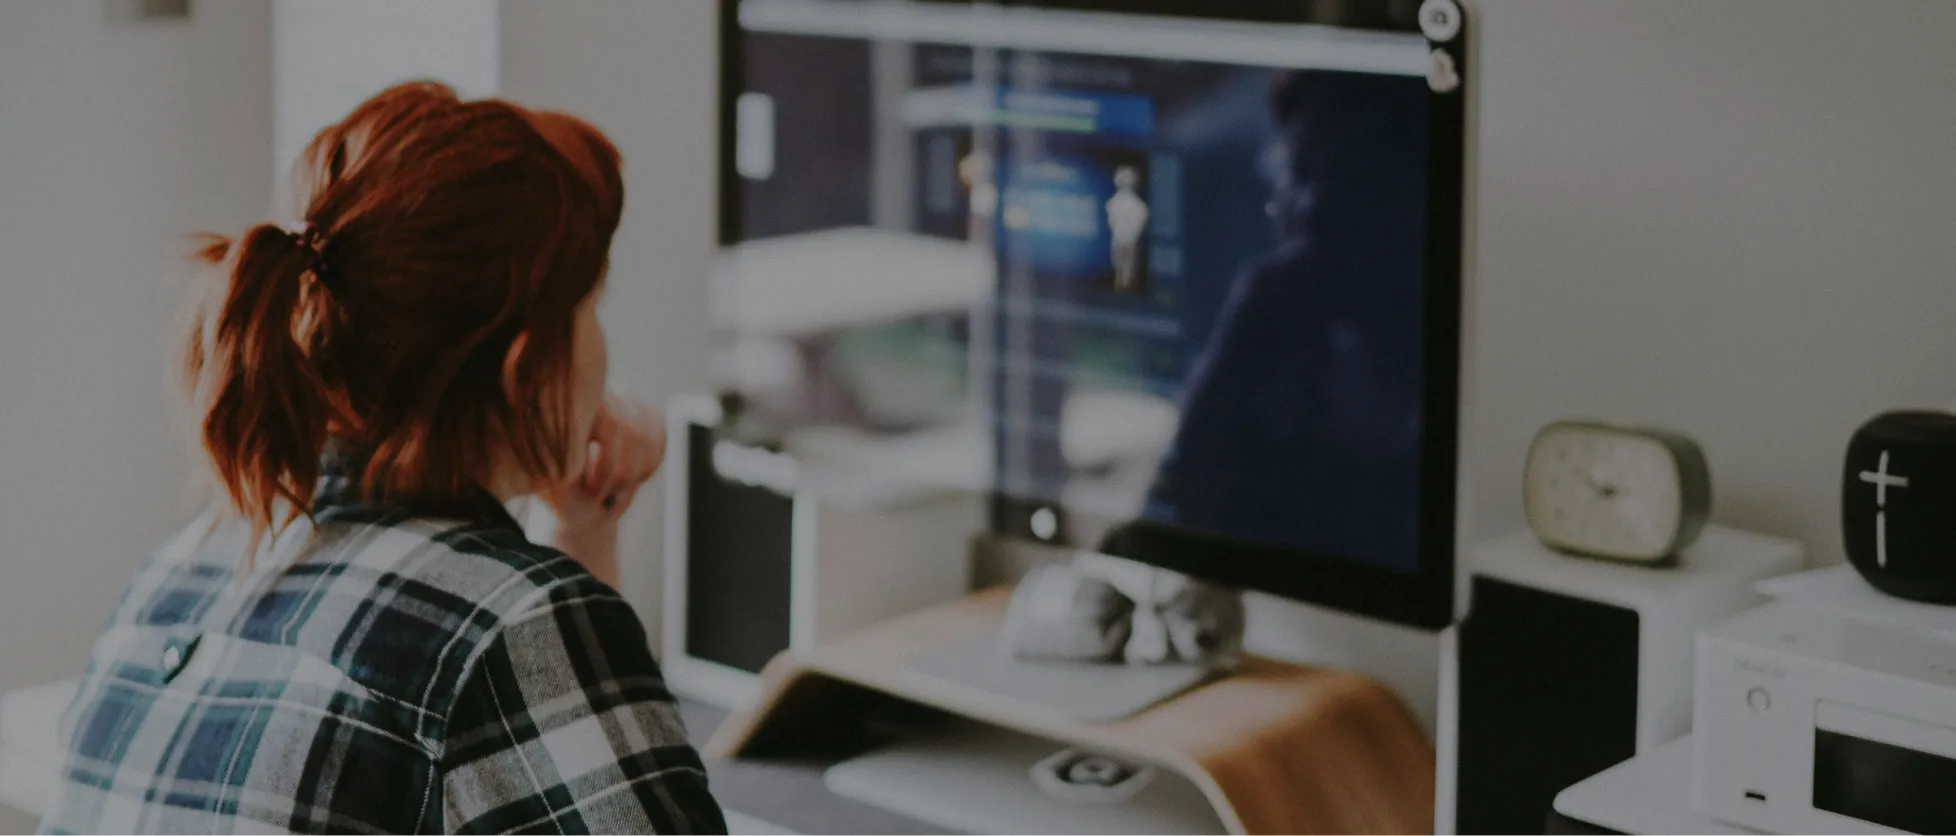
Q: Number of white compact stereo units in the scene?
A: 1